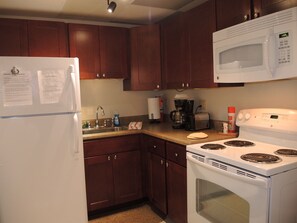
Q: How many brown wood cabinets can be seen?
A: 13